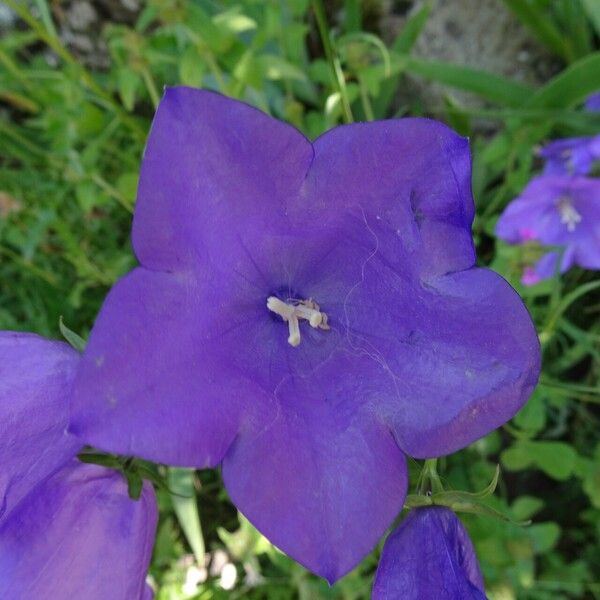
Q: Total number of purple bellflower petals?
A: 5